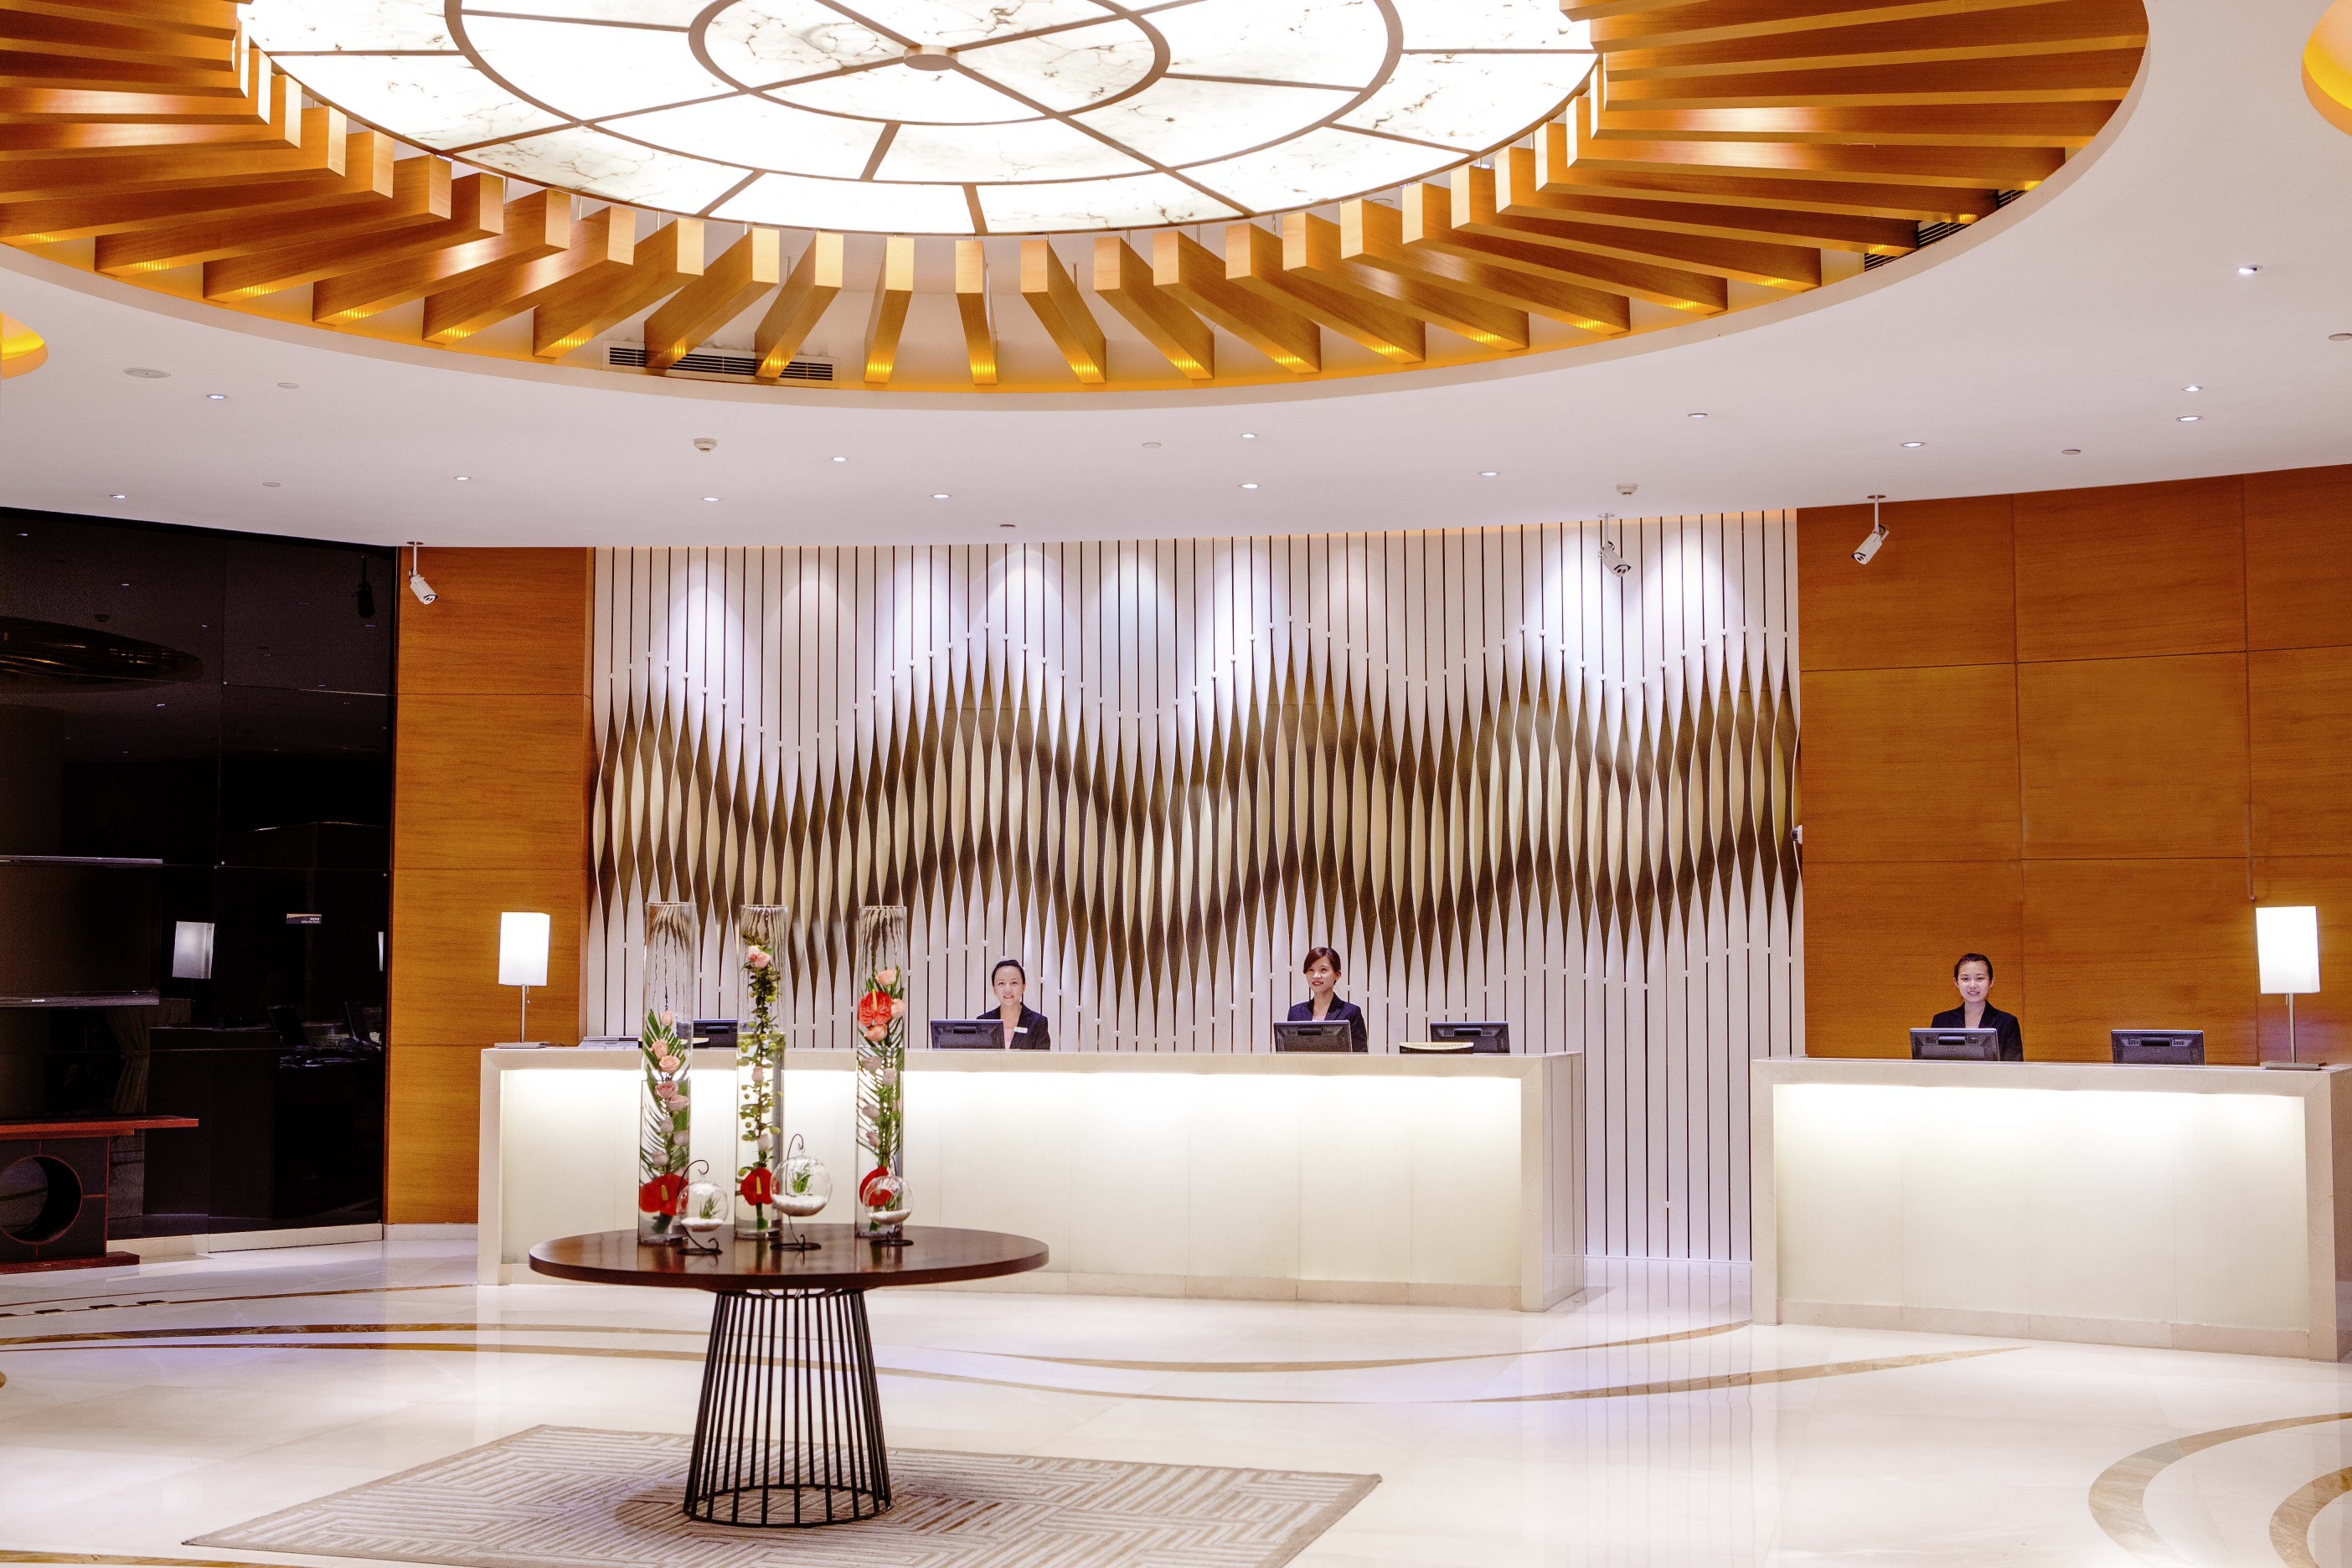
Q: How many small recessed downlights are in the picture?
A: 14